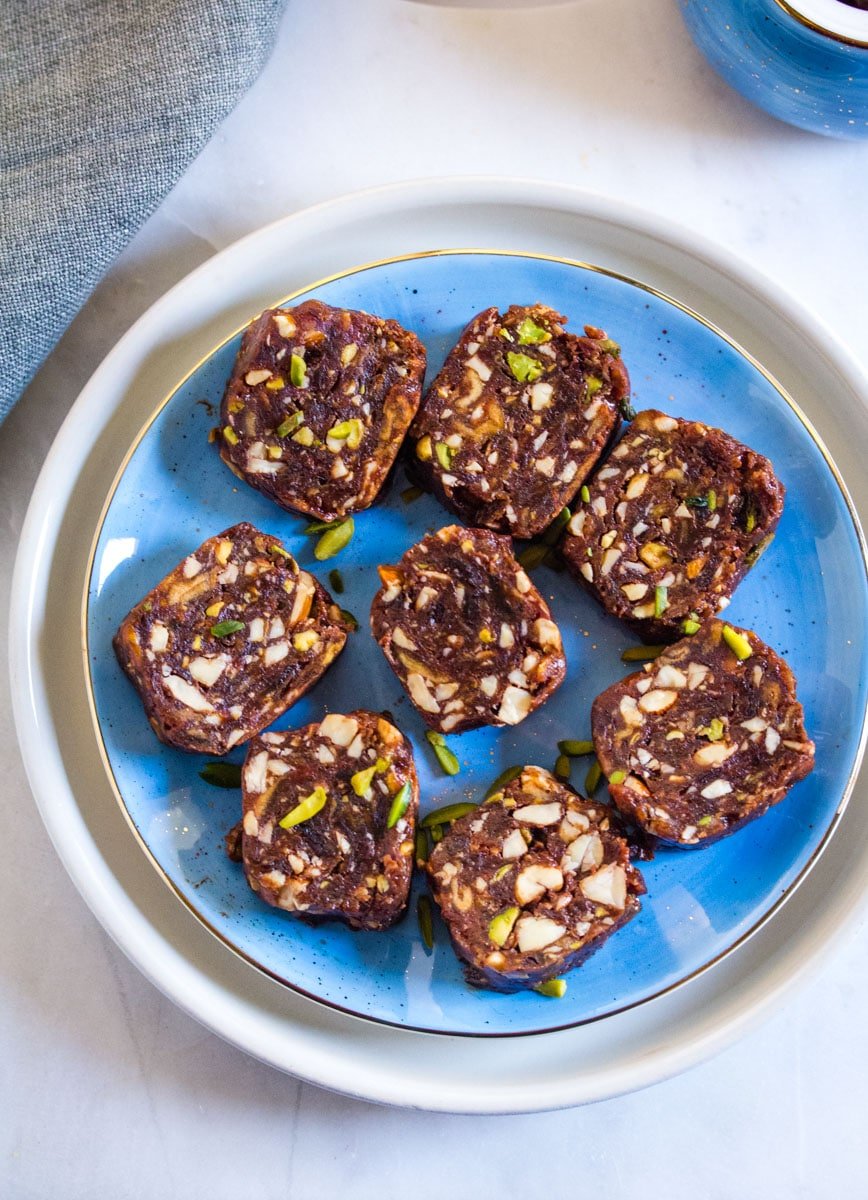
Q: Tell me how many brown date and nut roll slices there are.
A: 8